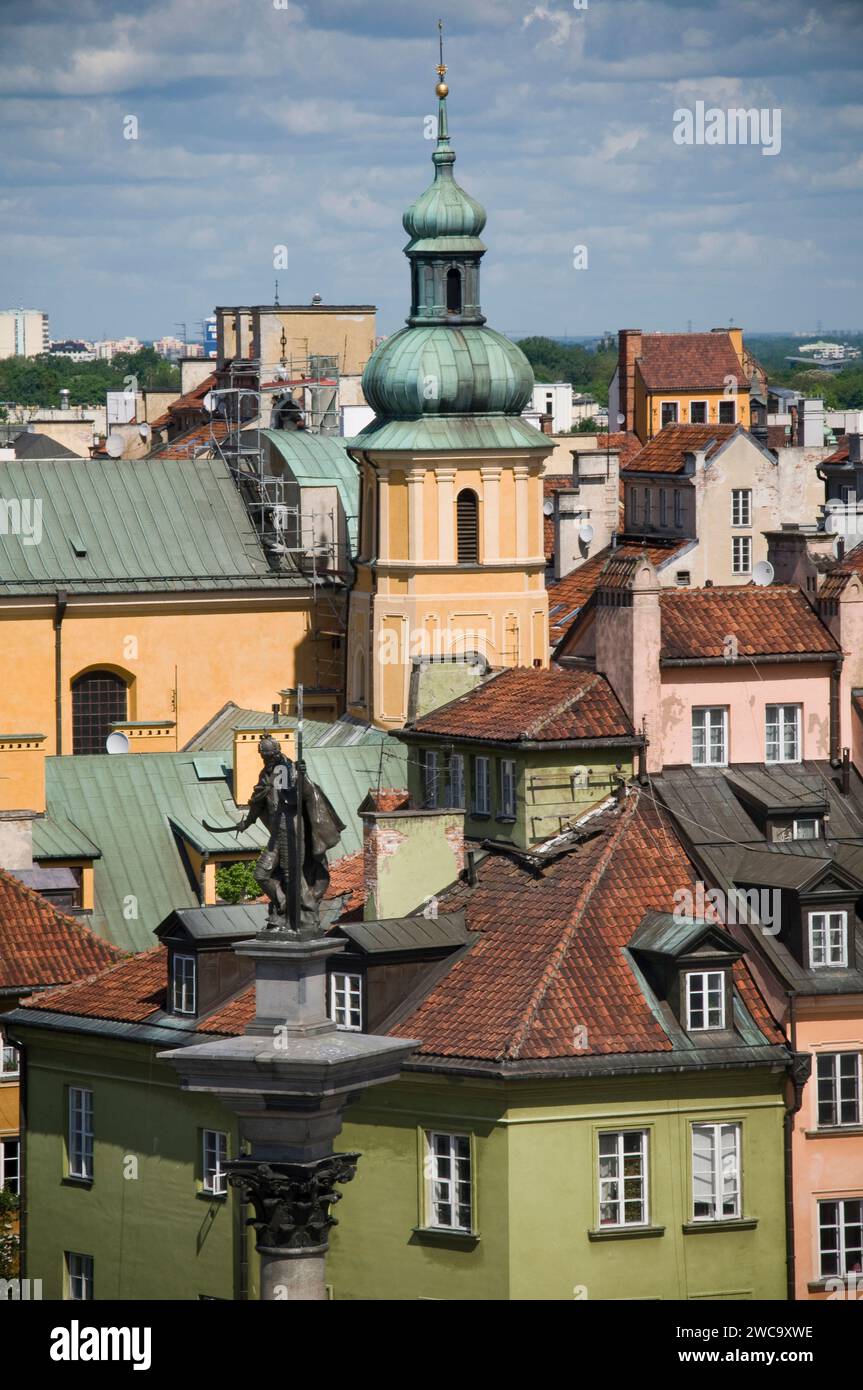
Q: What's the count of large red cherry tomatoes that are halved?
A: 0